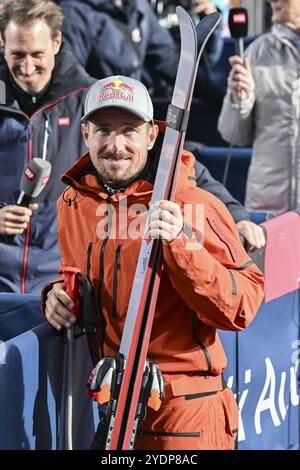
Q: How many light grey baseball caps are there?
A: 1